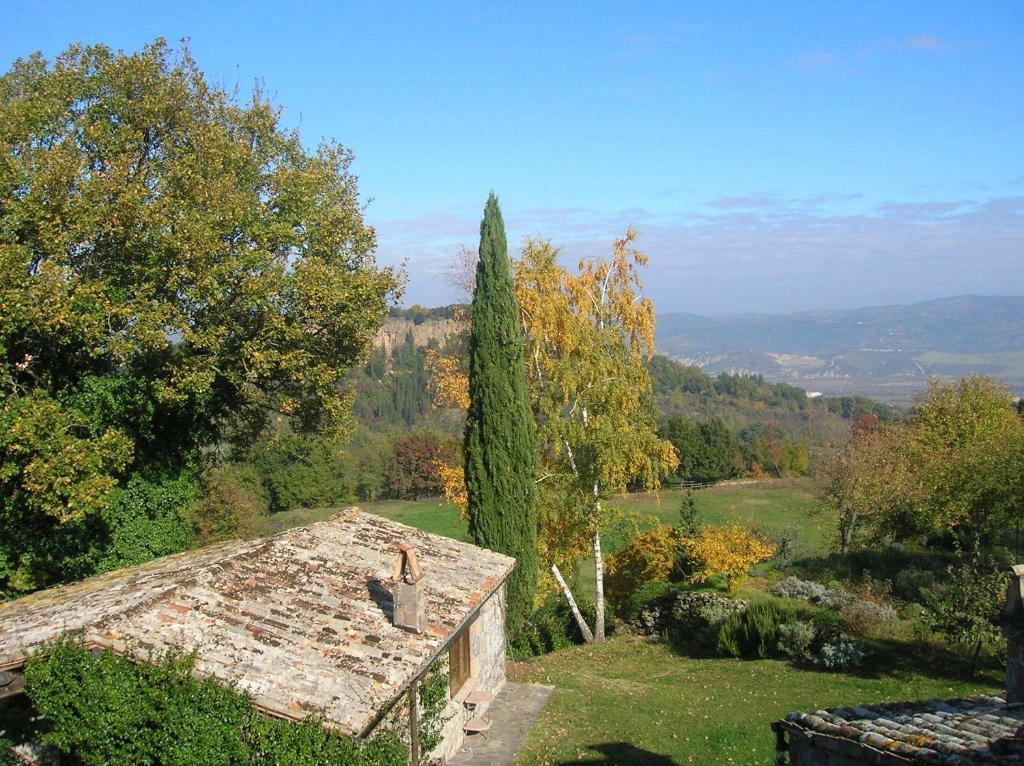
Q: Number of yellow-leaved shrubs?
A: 2